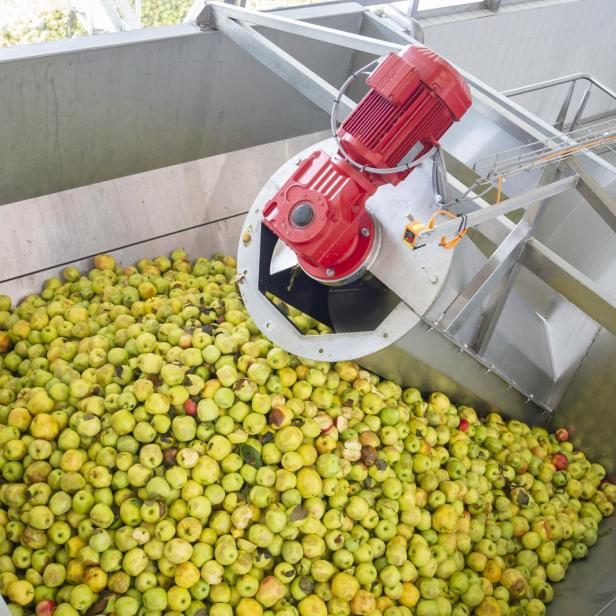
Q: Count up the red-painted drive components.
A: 2